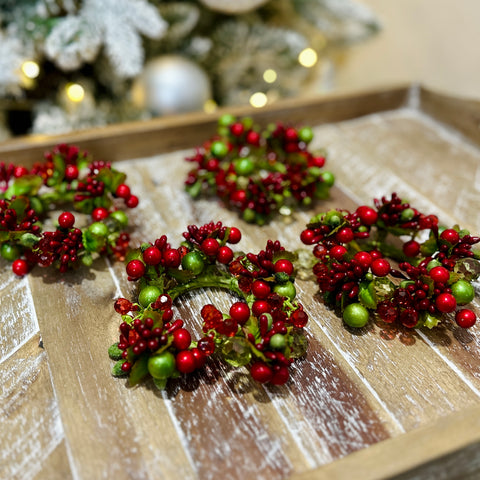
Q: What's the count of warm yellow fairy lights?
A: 5